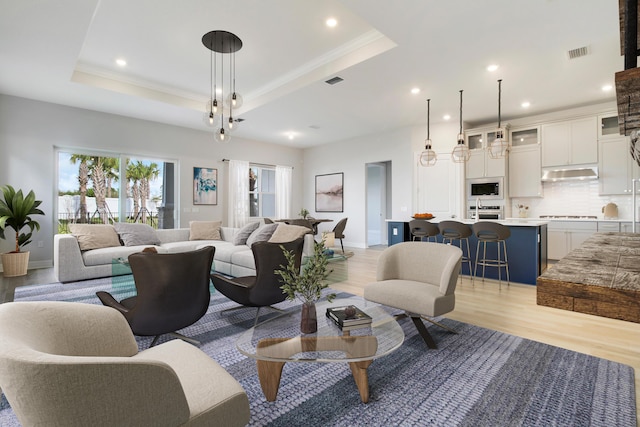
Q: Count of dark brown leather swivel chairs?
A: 2